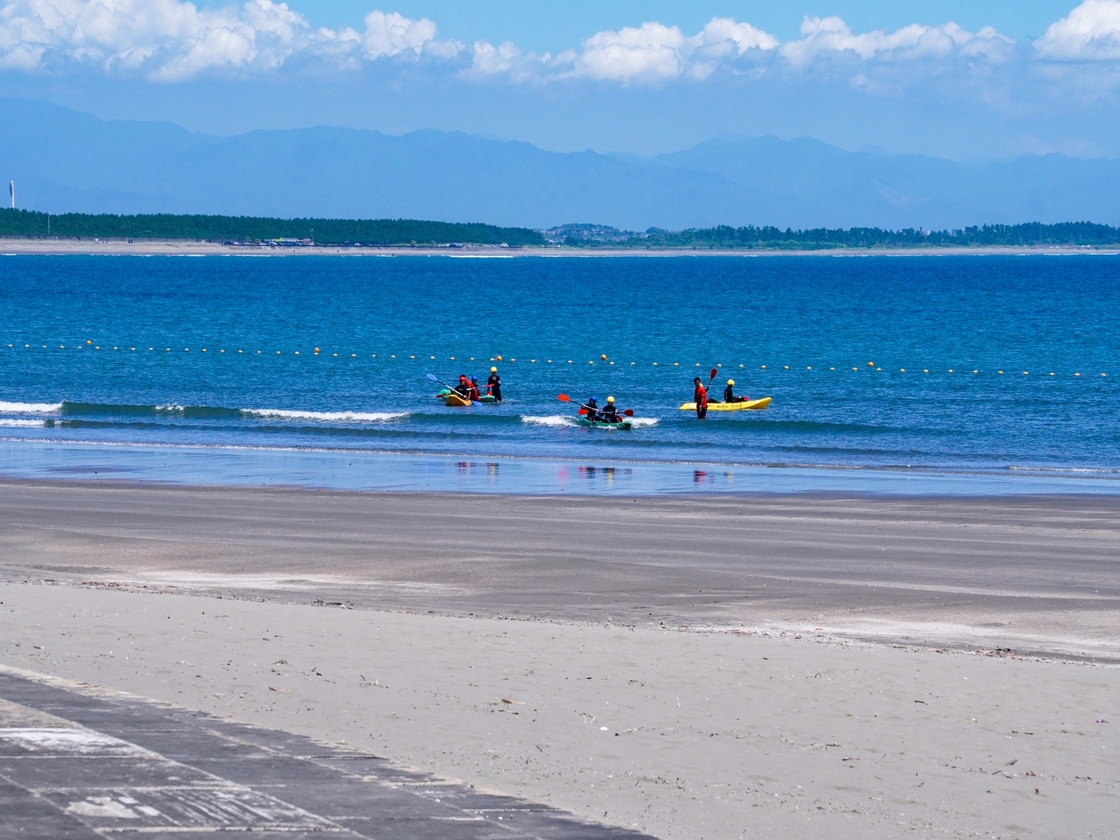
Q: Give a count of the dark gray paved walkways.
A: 1